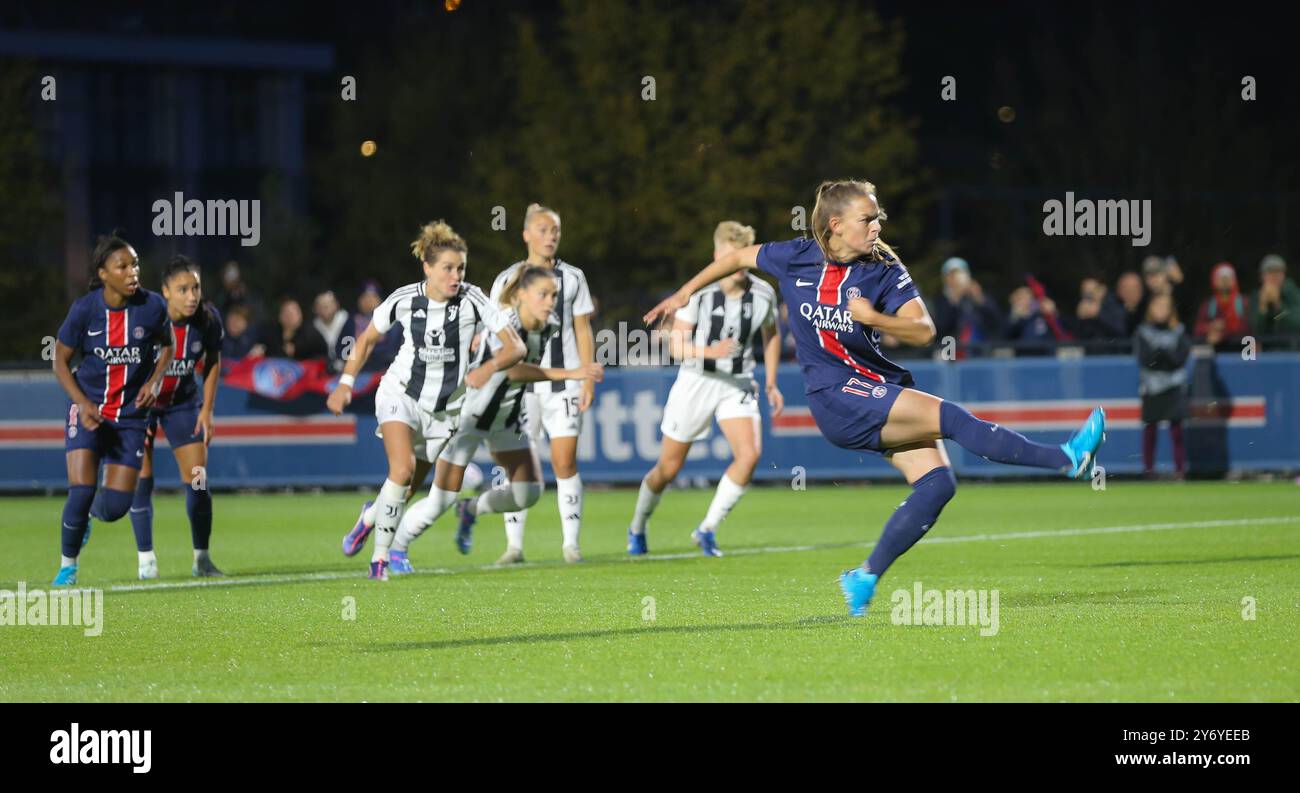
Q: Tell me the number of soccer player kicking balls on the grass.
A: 1